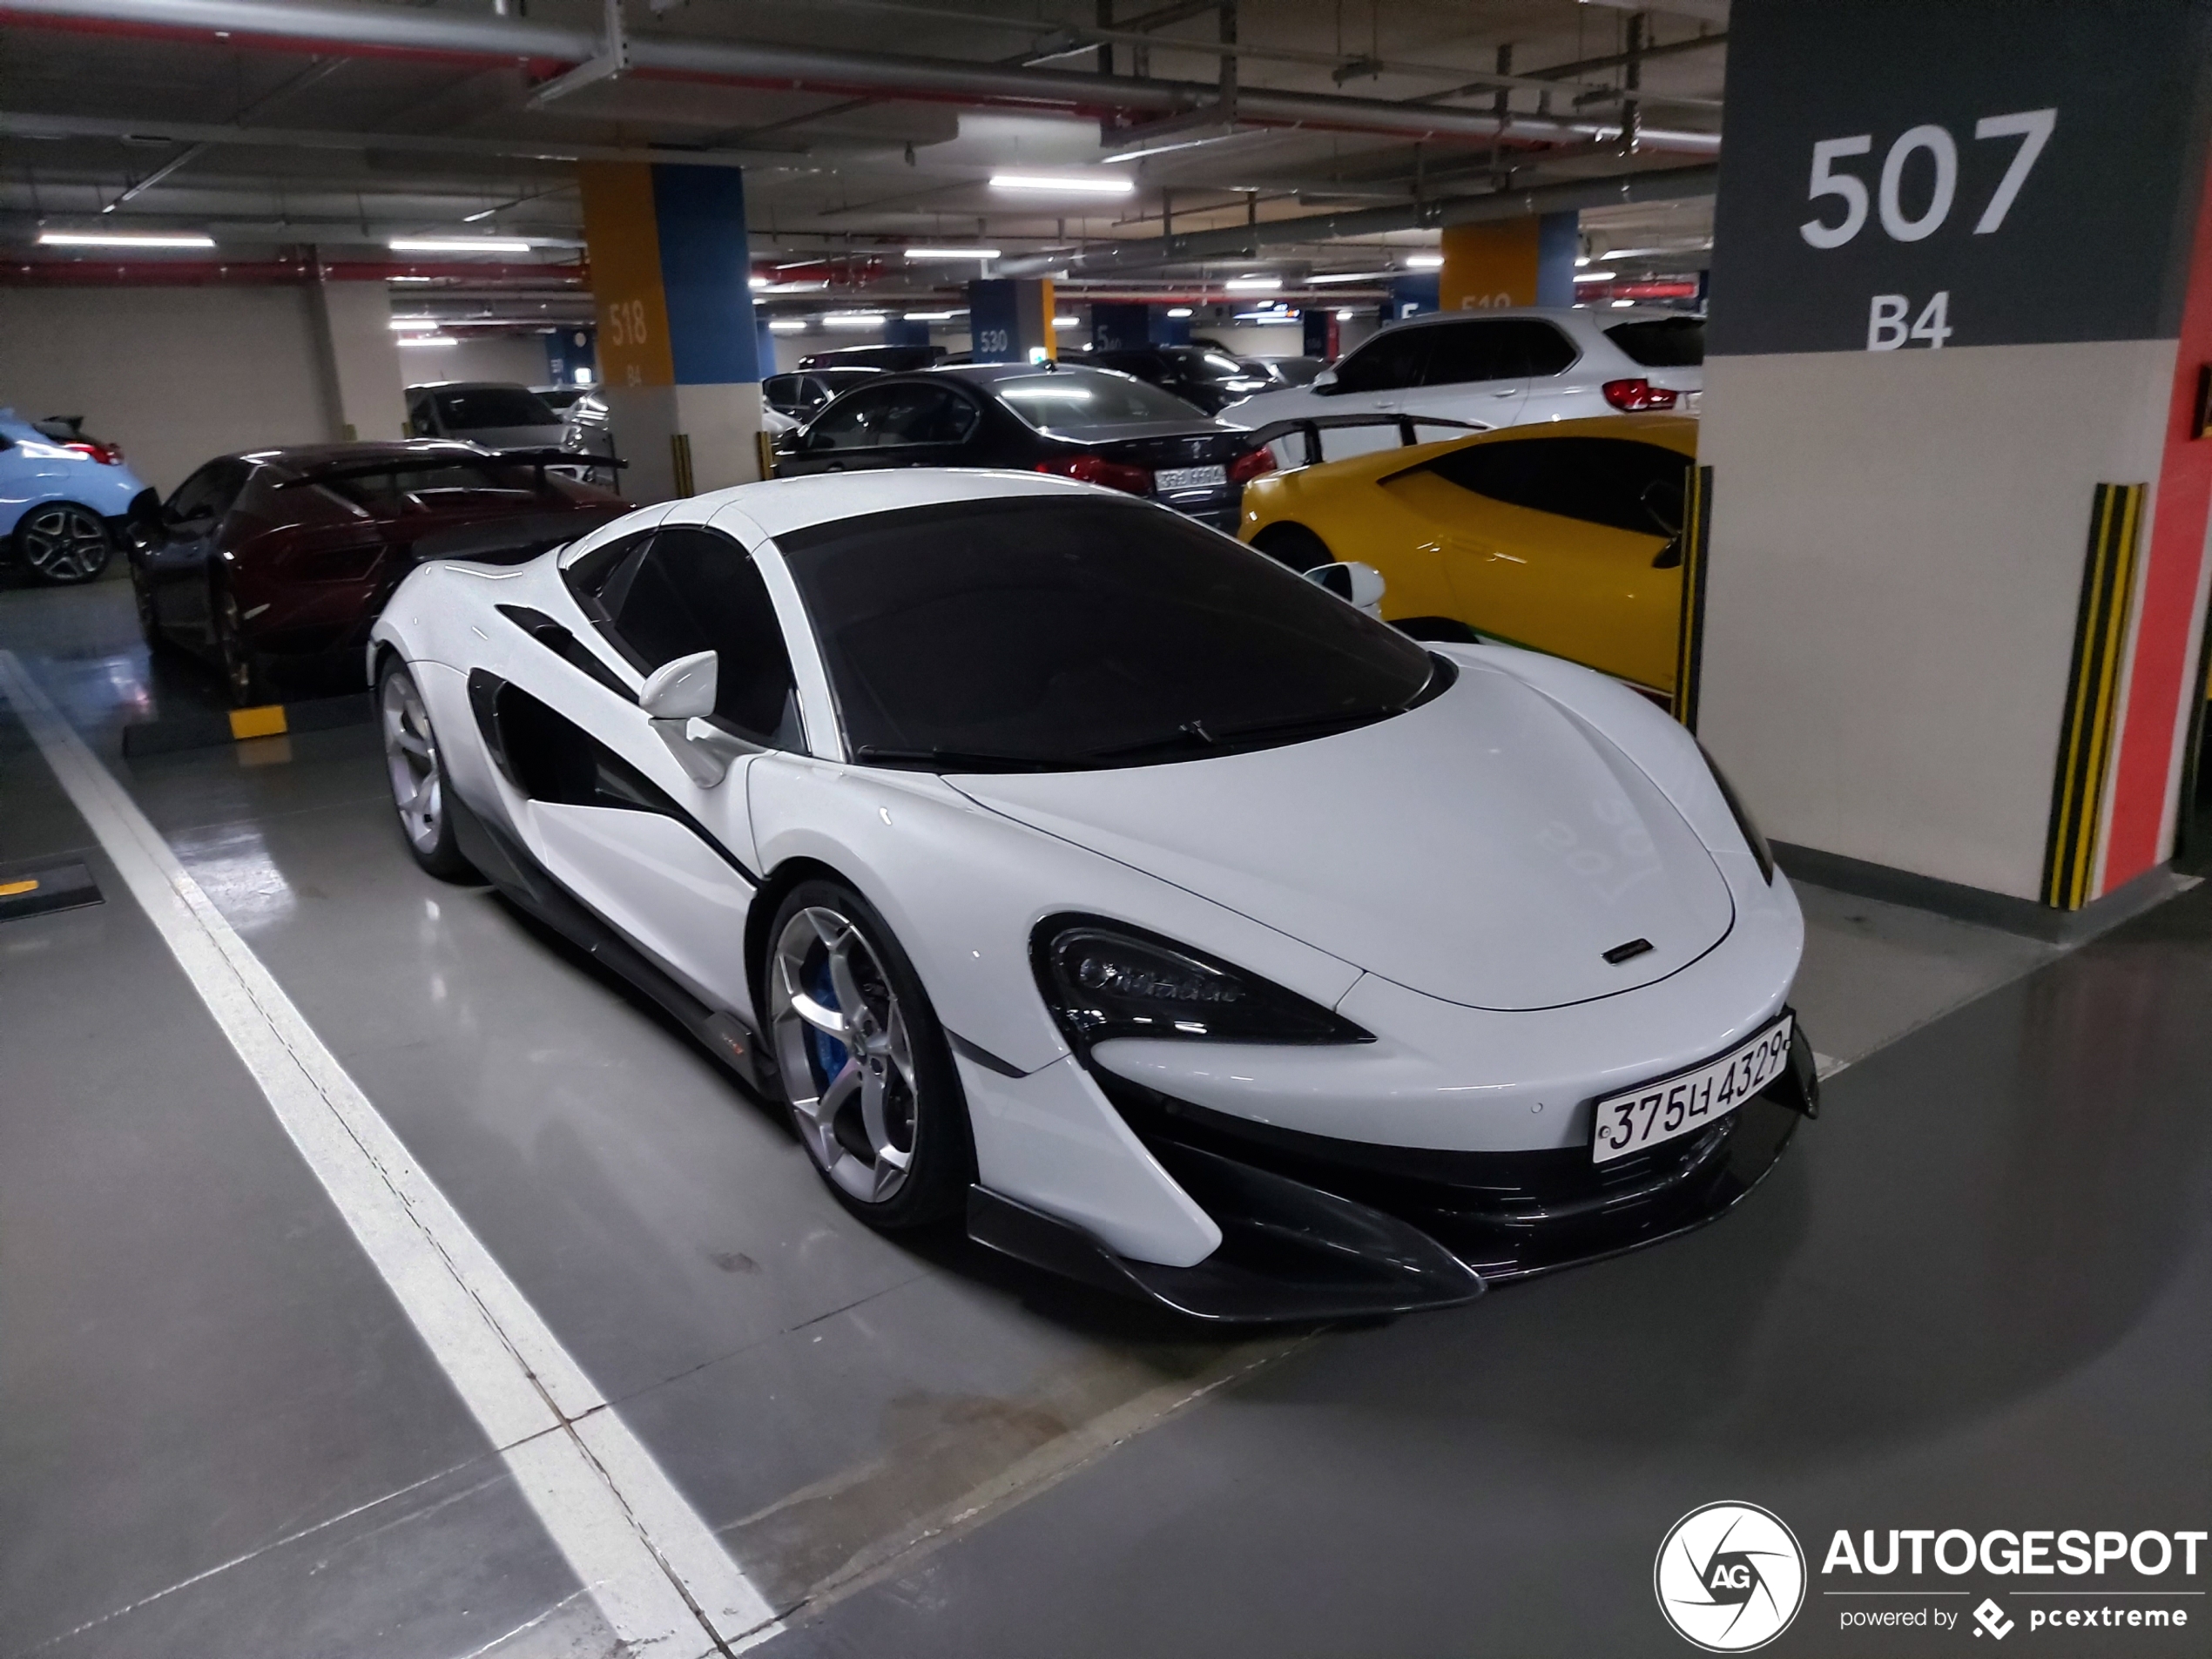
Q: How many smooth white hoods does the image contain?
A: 1